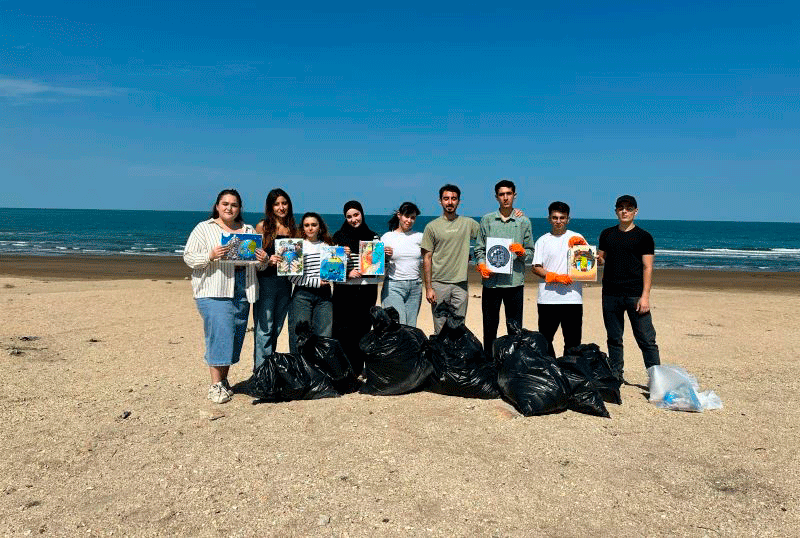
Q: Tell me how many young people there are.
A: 9